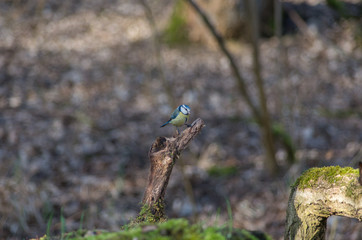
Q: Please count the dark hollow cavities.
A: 1